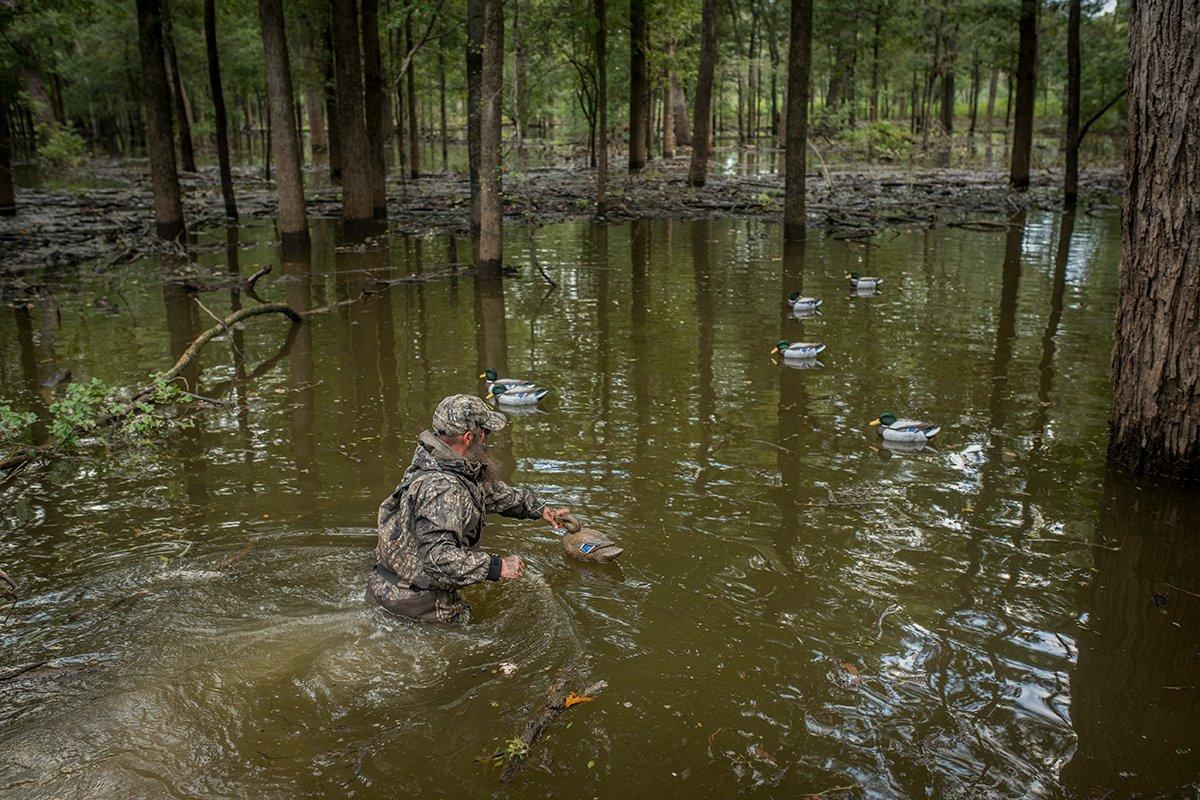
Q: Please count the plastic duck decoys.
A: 7